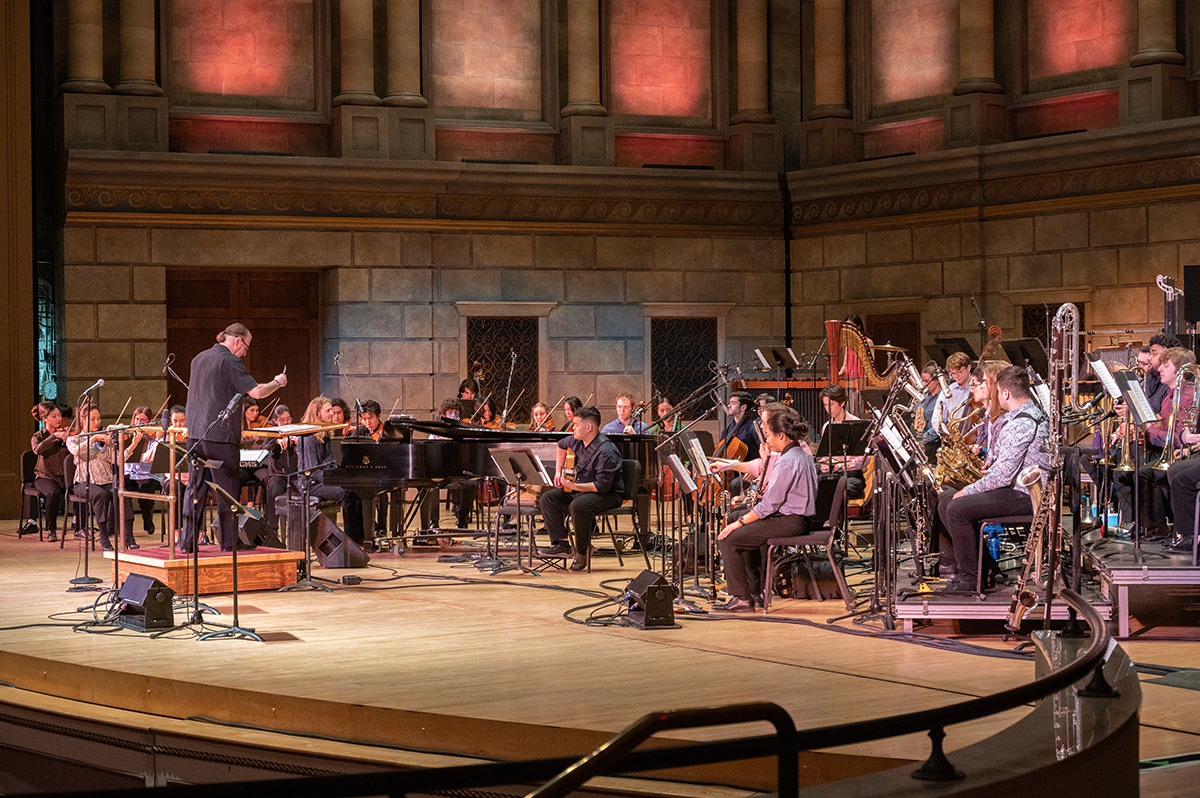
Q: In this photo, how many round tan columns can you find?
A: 9